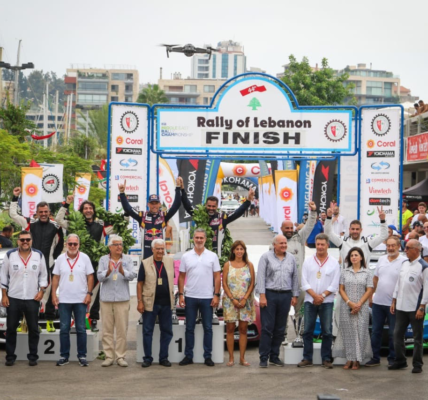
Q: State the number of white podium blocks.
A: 3